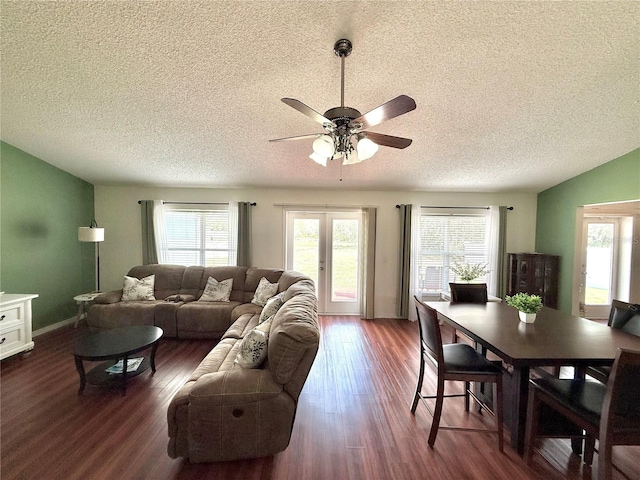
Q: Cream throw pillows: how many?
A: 5